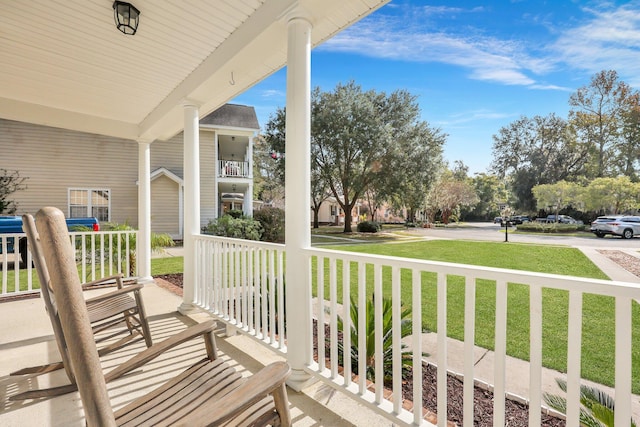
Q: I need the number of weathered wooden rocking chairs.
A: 2